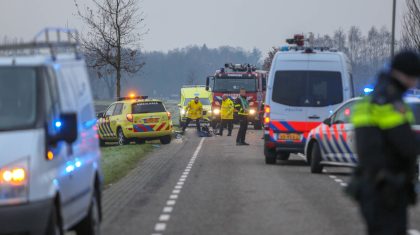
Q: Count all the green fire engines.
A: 0